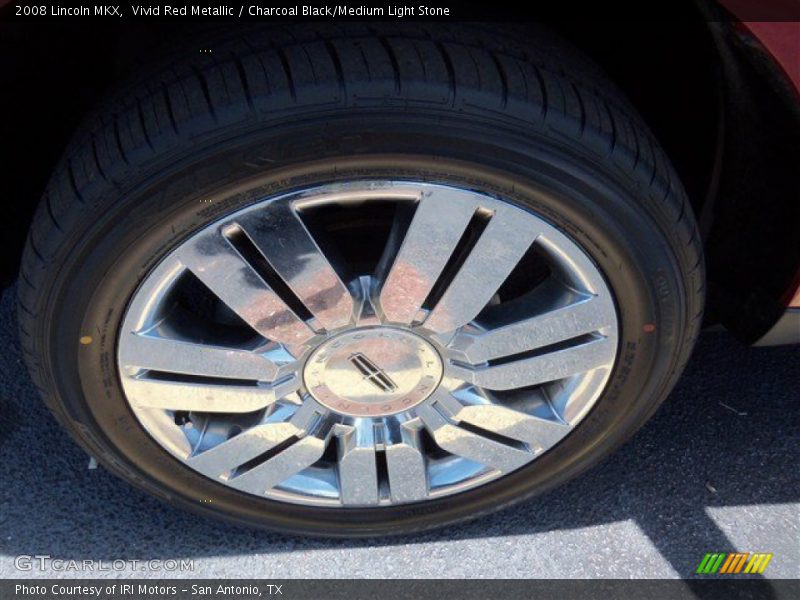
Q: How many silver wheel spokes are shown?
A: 14